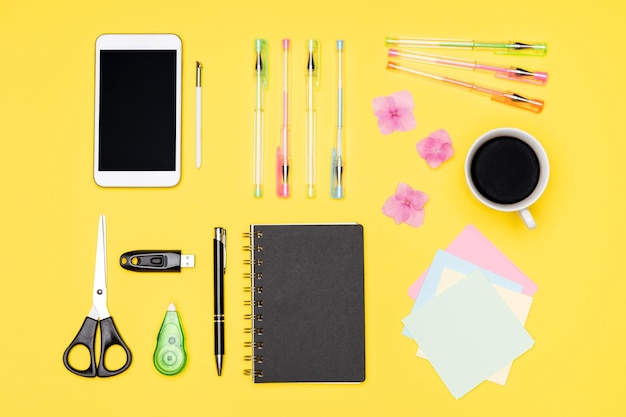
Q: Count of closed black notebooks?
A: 1